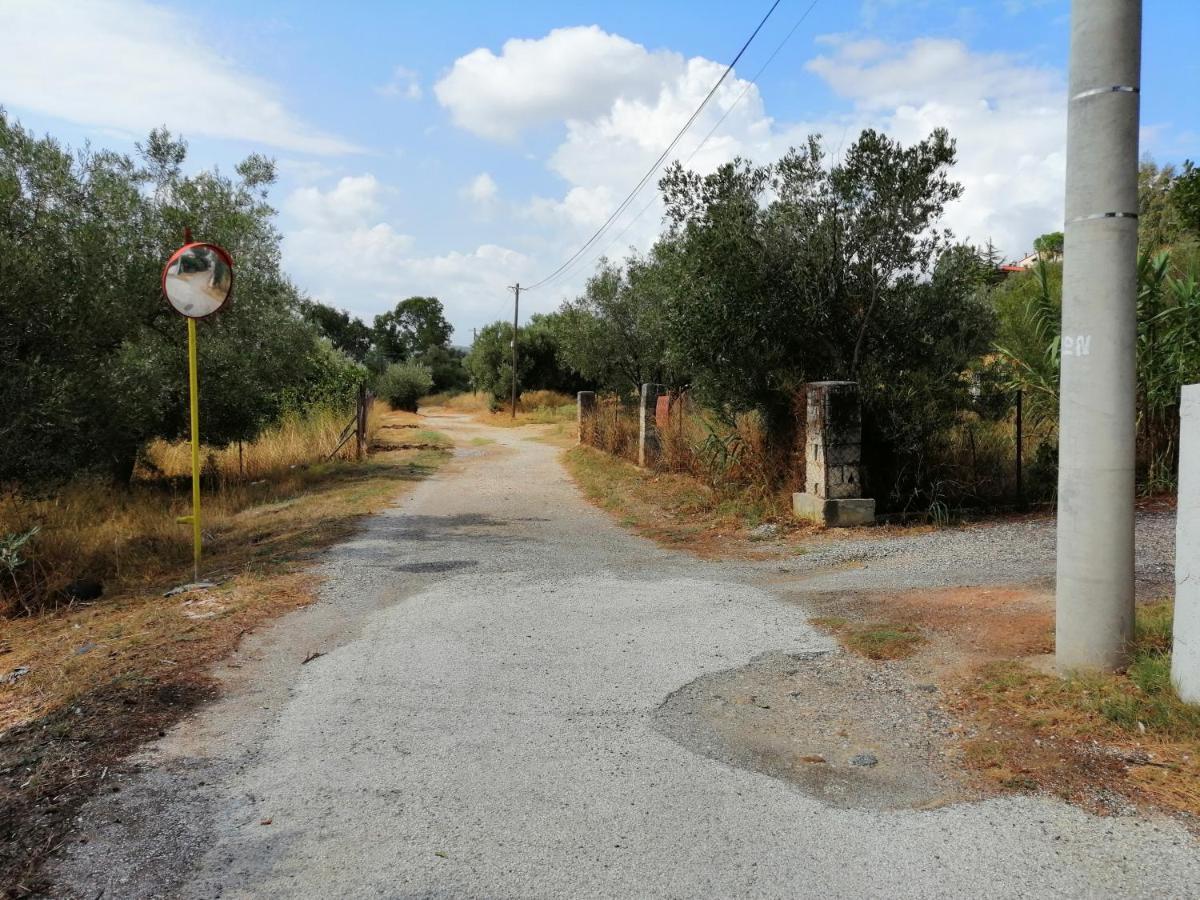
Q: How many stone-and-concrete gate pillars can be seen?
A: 3